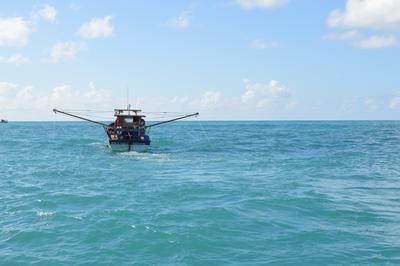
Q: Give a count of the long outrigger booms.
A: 2